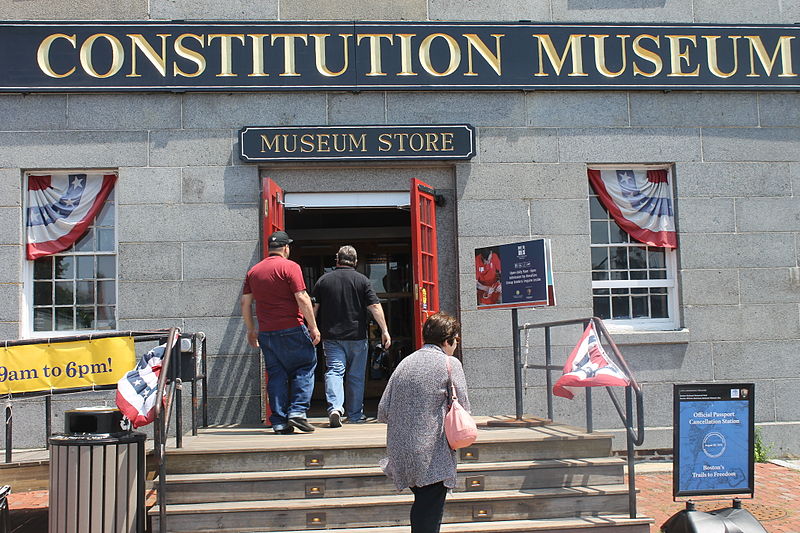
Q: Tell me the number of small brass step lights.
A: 6